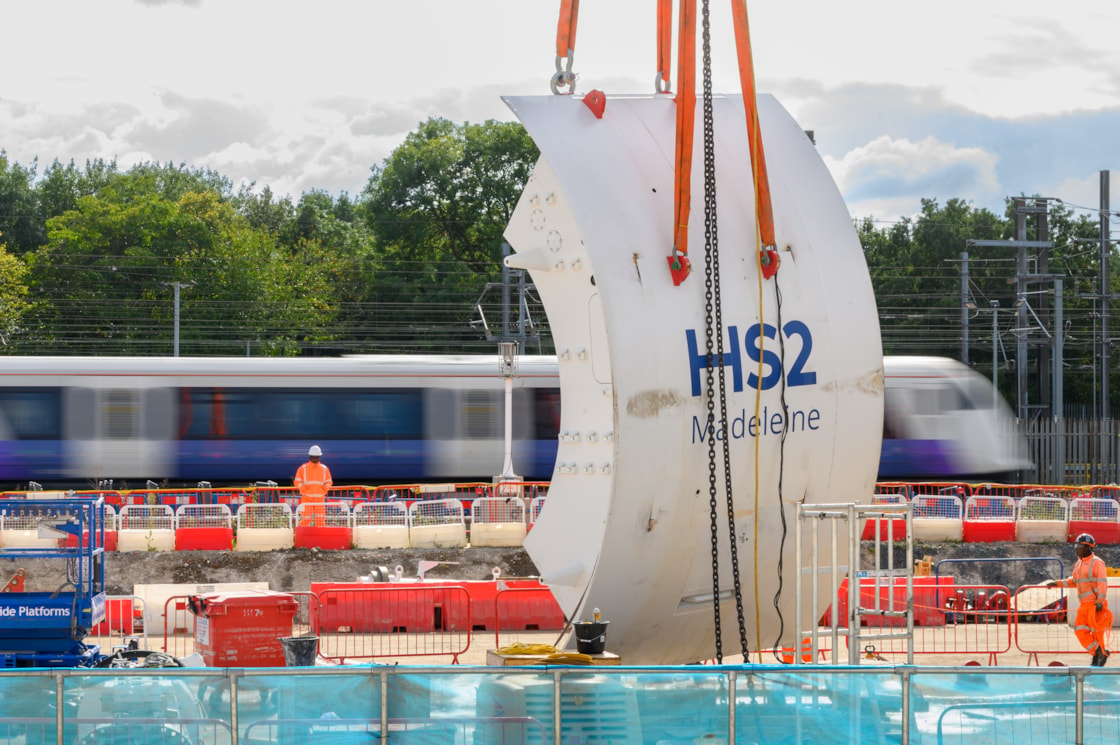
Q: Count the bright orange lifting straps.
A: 4